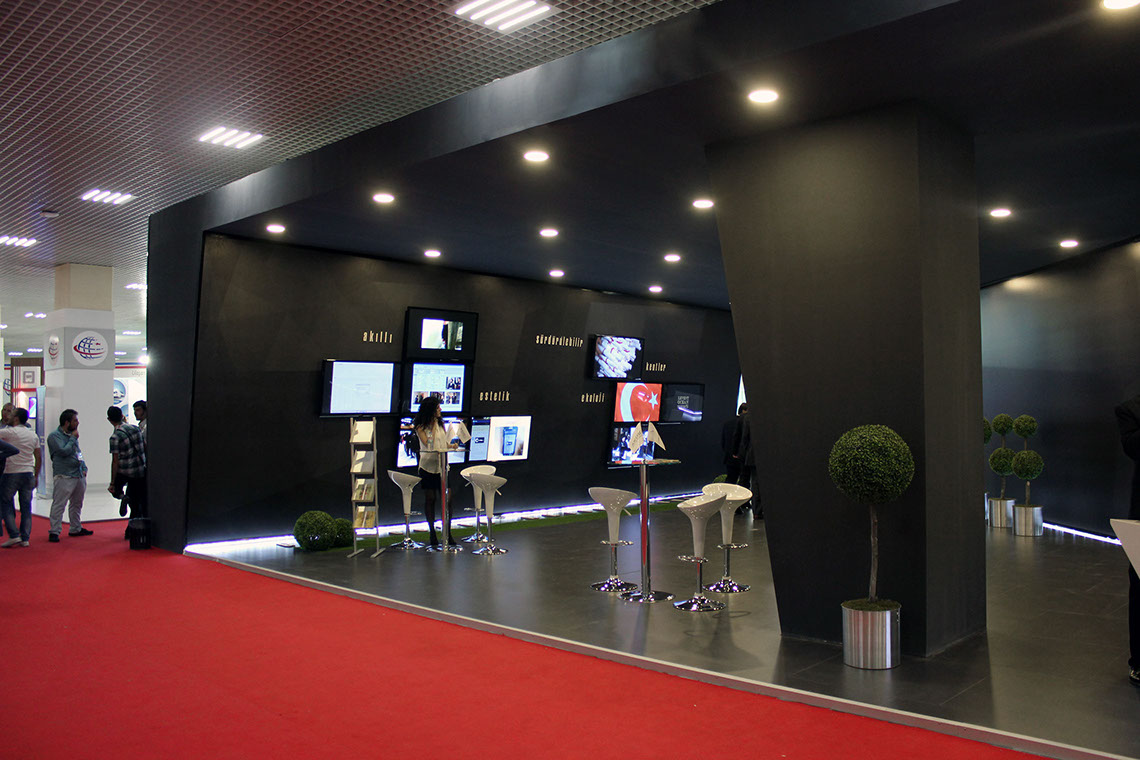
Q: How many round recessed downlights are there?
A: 13